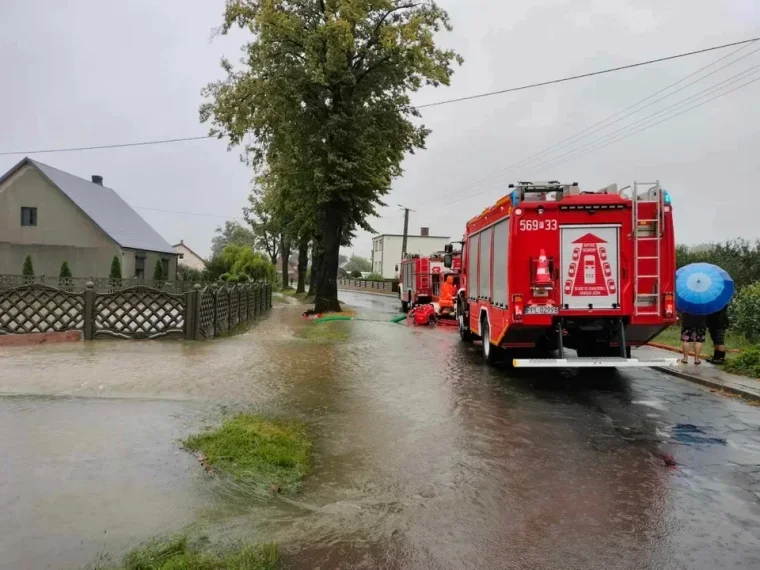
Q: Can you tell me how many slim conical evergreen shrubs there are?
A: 4